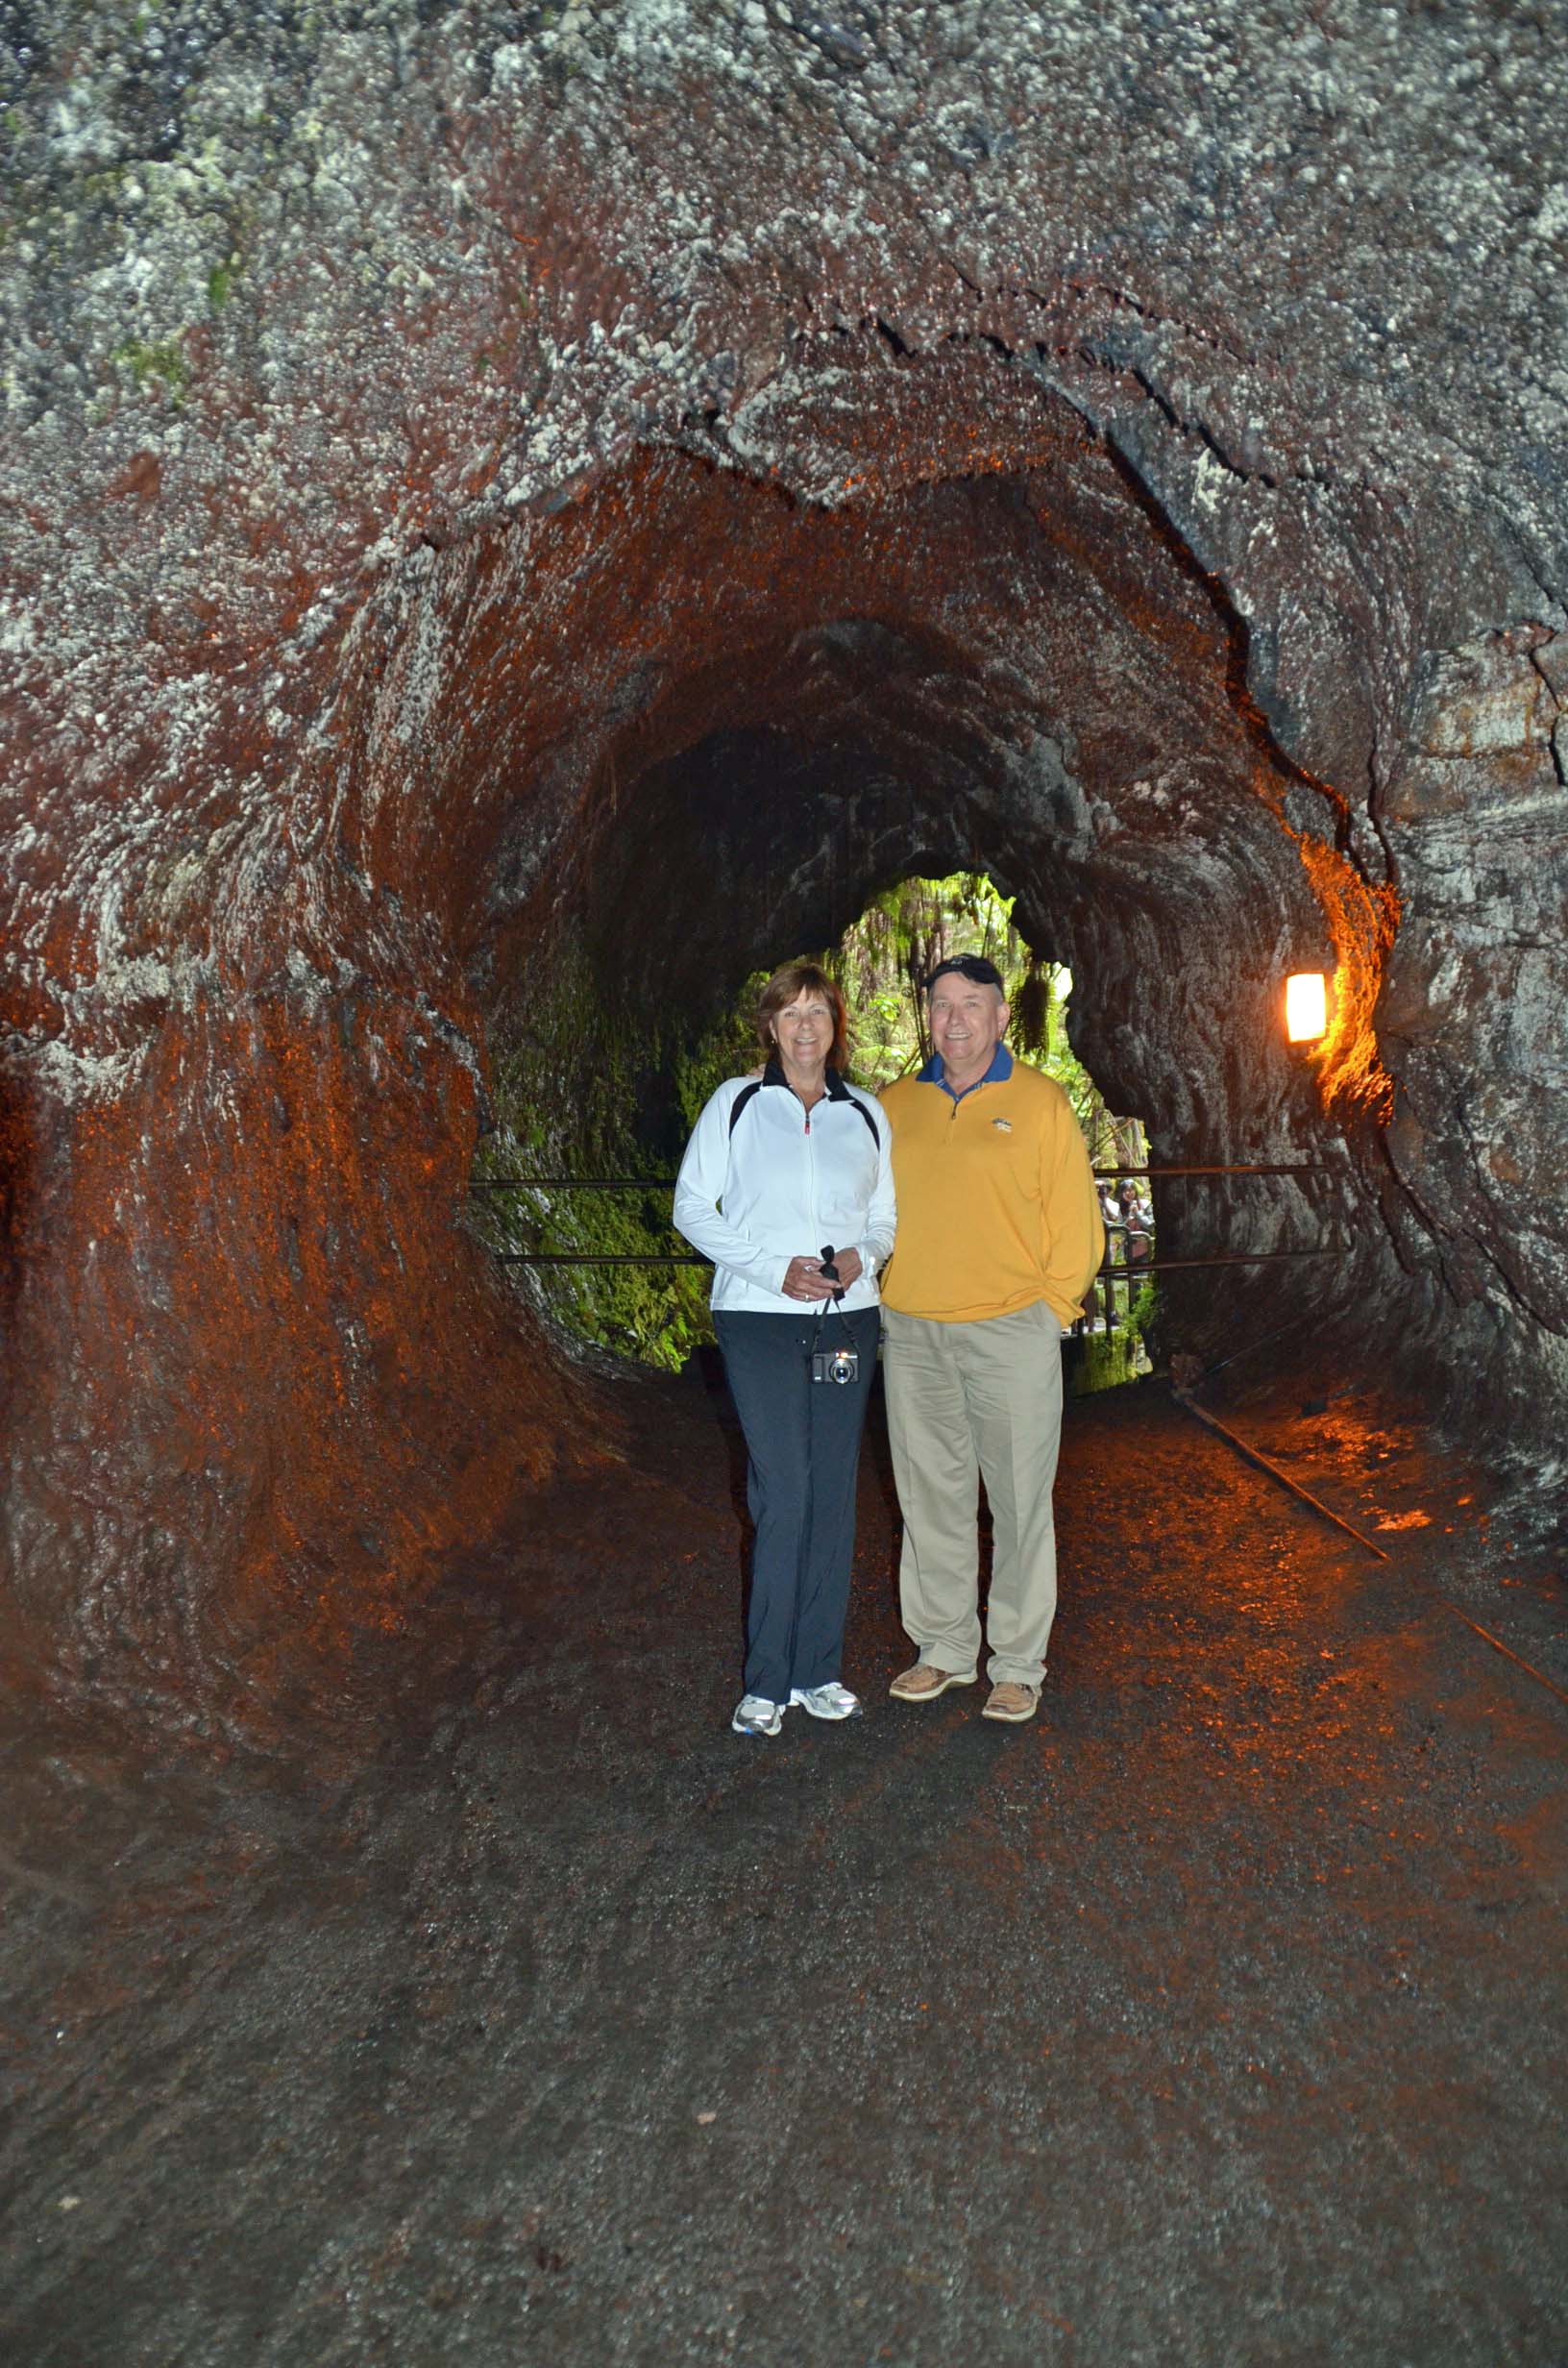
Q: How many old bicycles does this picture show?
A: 0